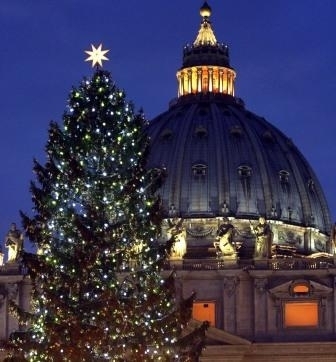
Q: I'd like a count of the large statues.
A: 4